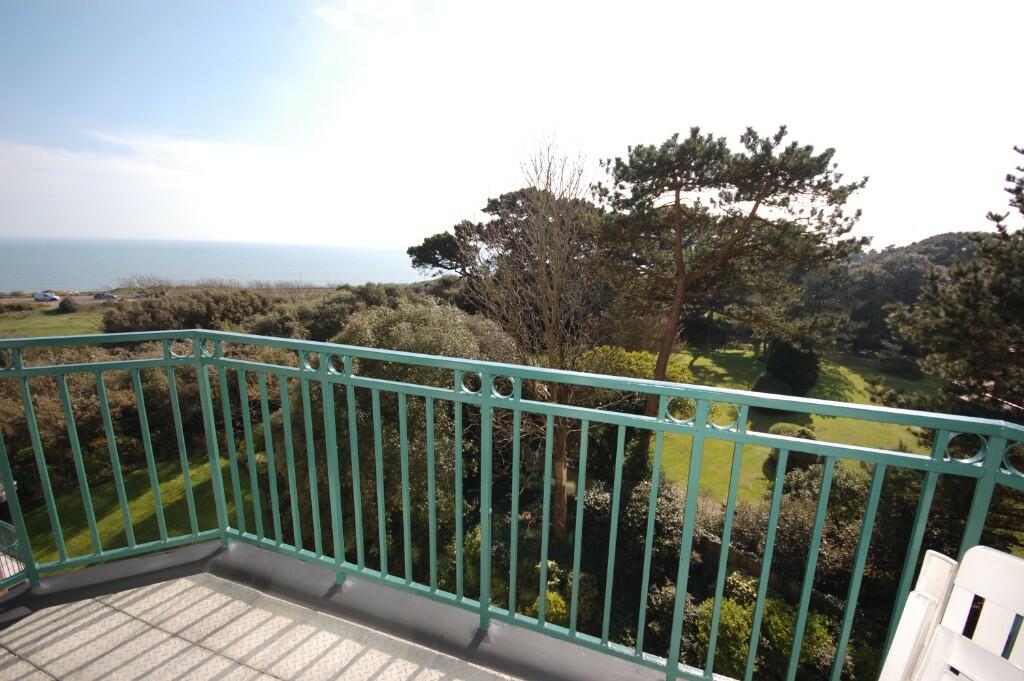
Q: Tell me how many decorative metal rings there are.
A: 11